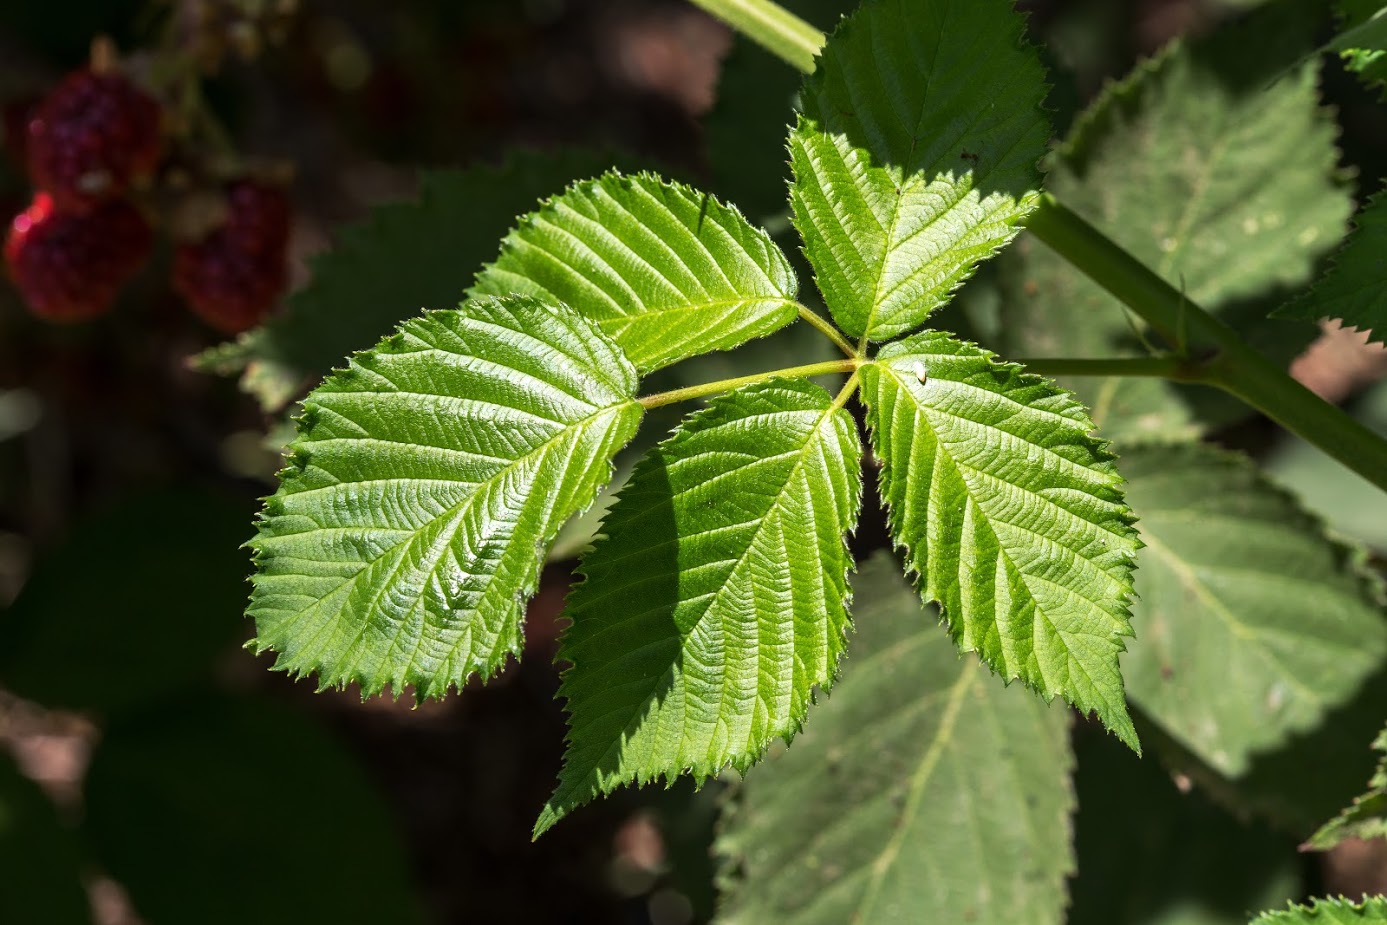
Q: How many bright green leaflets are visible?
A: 5